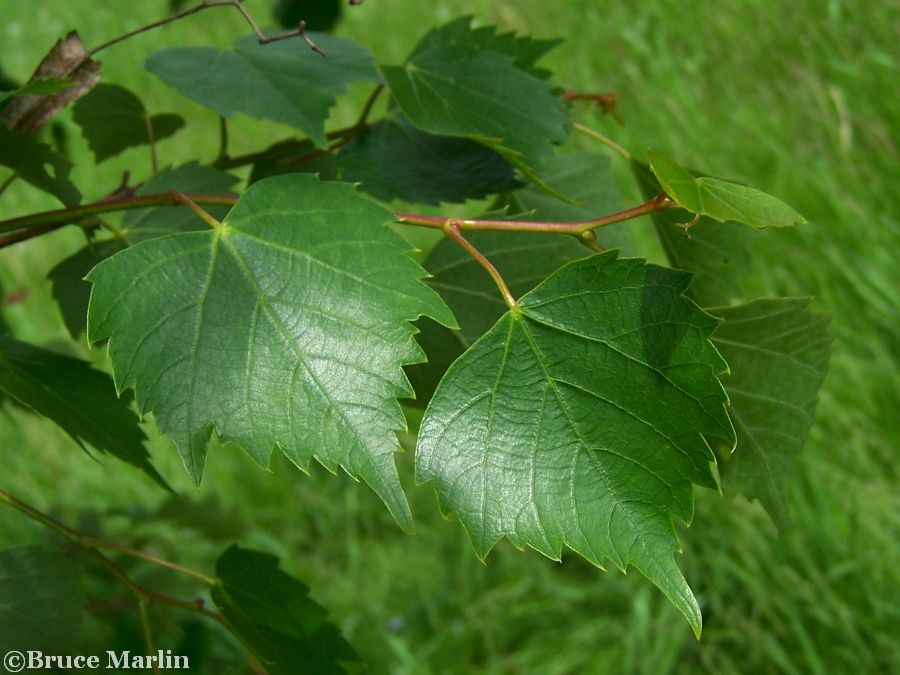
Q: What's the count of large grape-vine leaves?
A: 2